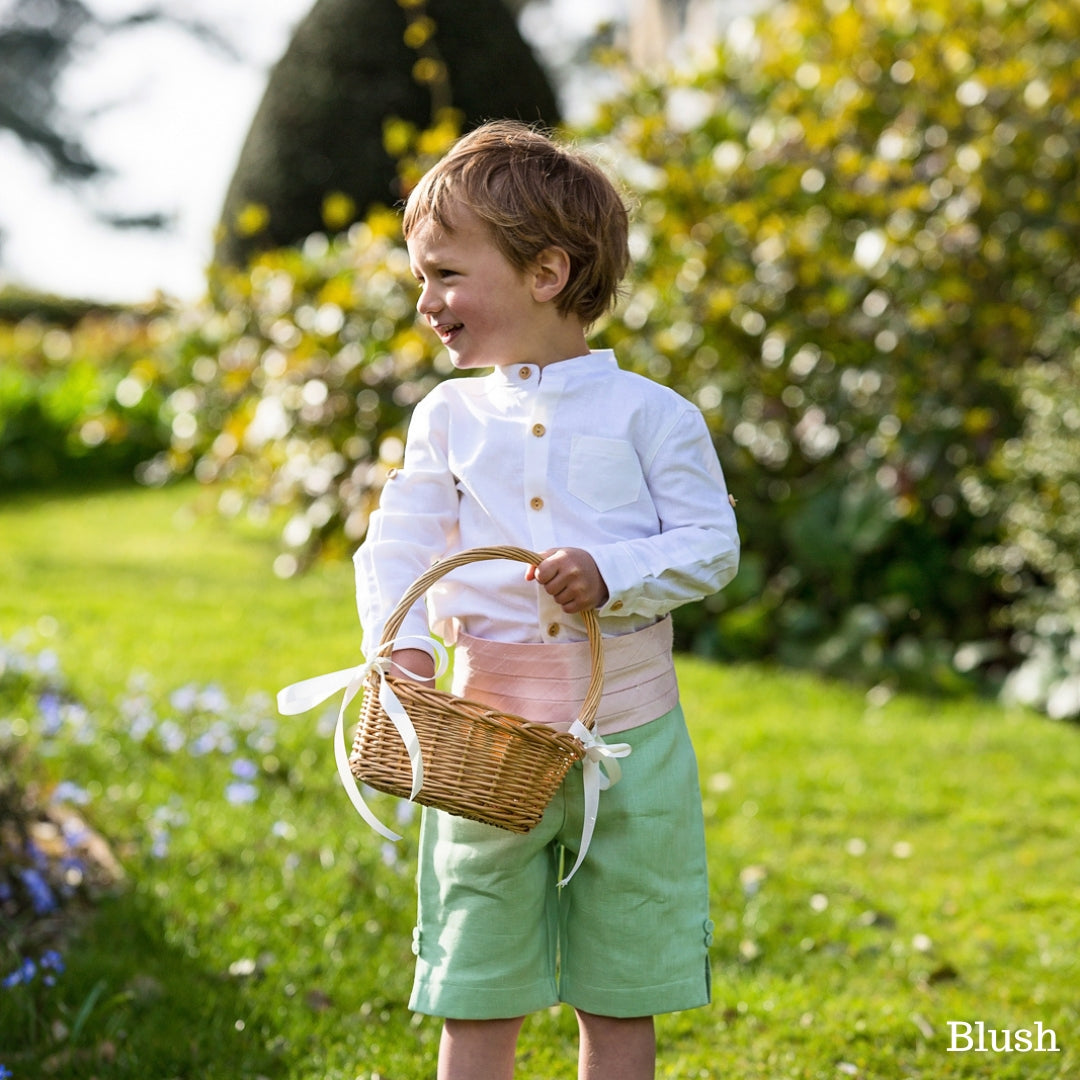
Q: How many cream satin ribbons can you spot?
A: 2